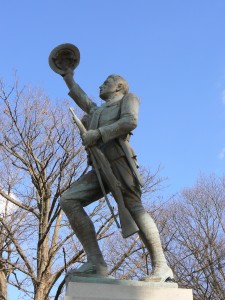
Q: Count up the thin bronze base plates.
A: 1